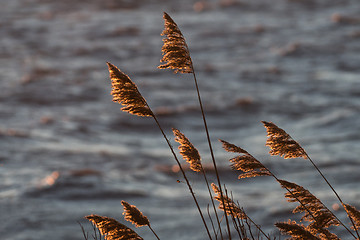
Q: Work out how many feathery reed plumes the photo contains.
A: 11